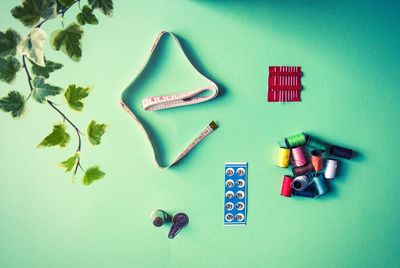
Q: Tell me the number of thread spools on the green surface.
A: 12